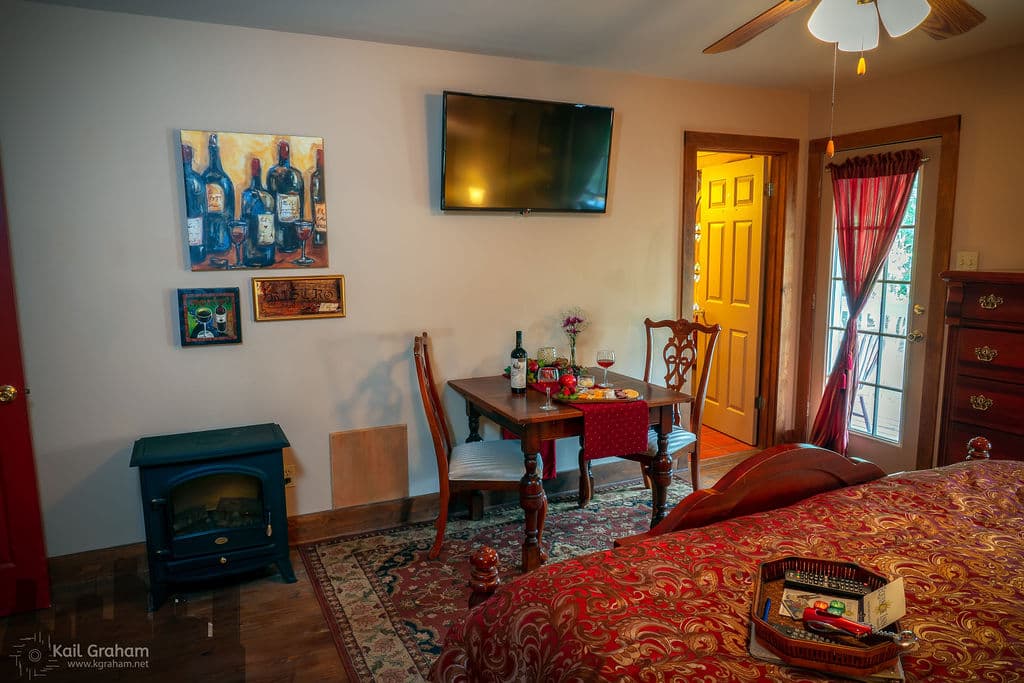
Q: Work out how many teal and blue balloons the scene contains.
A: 0